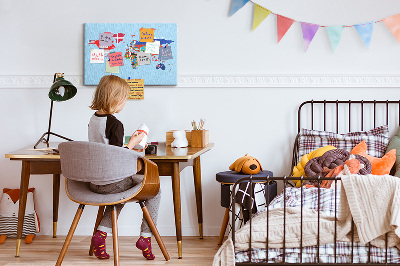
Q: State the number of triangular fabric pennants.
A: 7